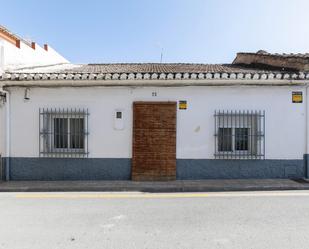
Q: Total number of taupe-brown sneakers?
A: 0